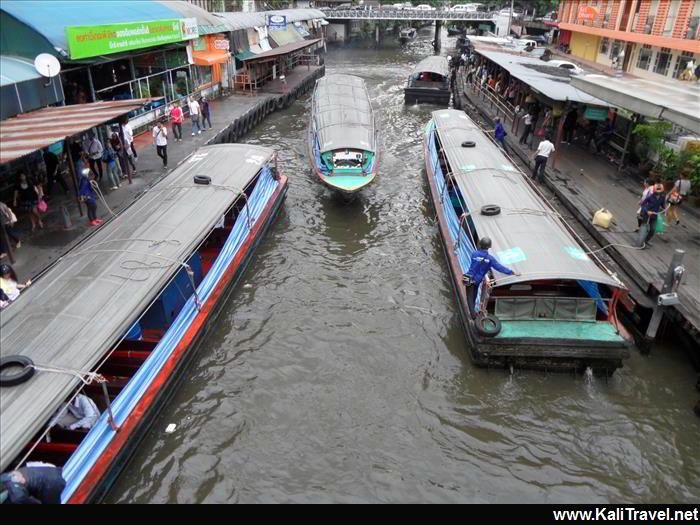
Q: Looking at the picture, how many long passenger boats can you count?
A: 4